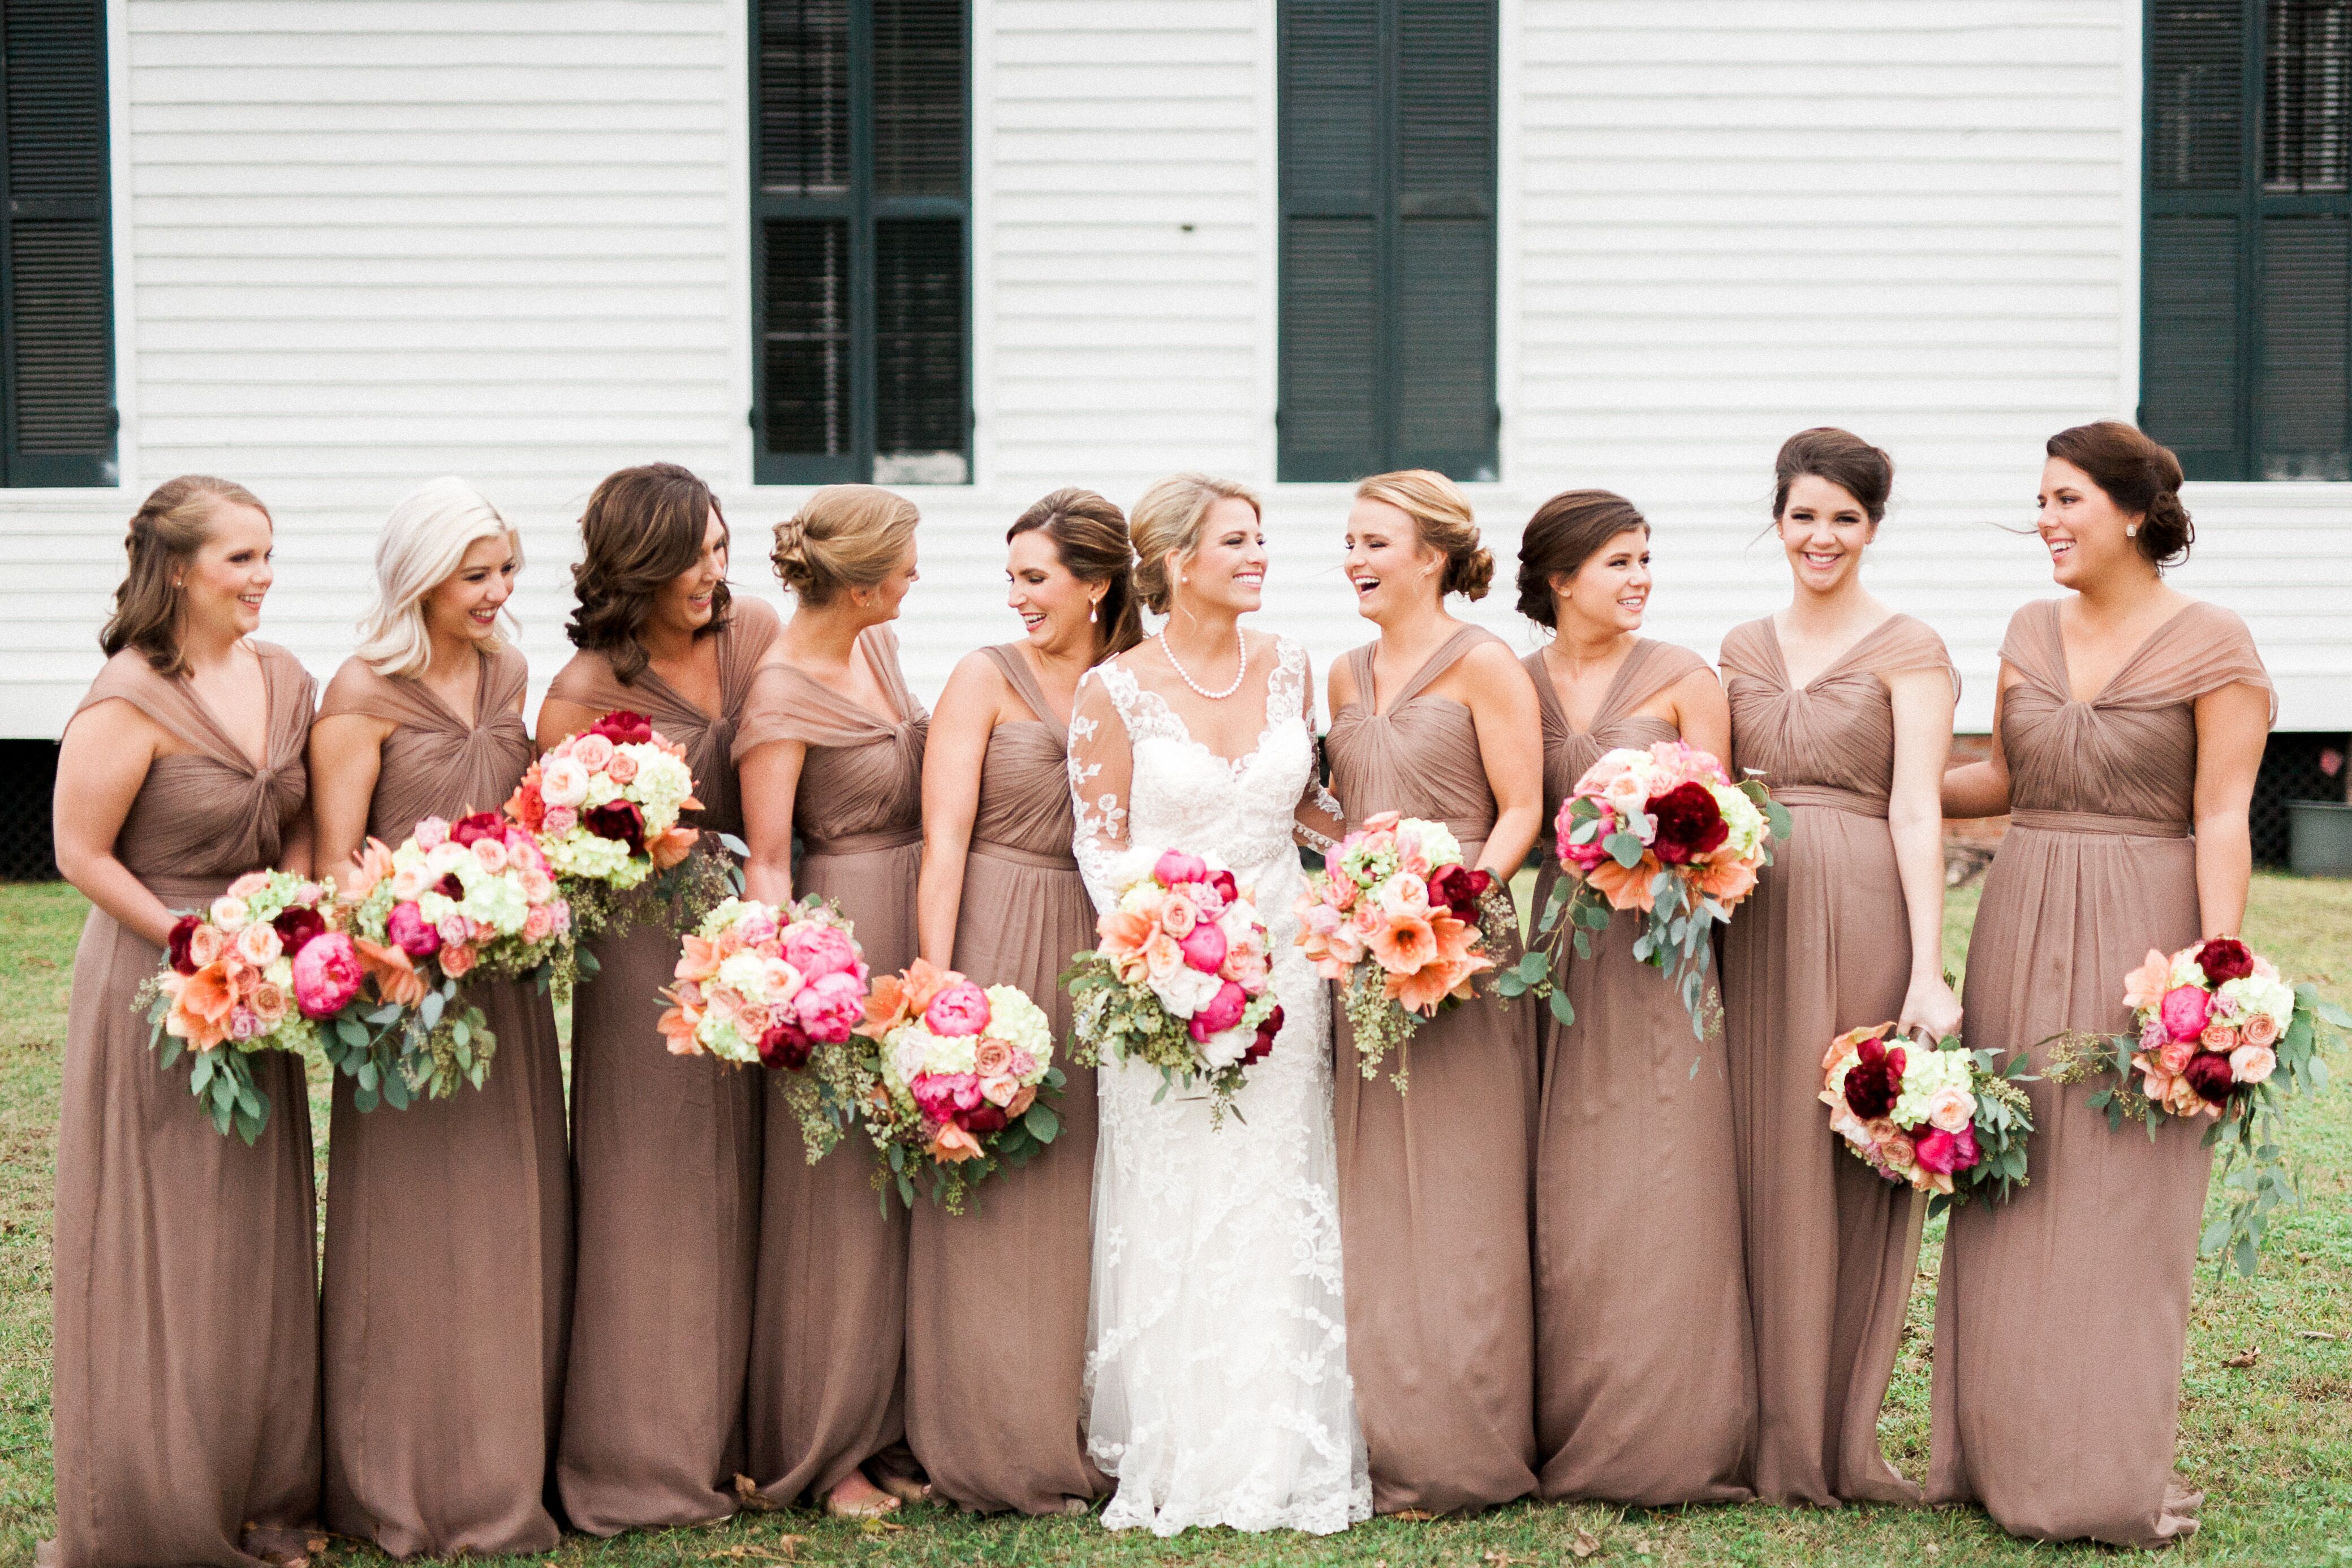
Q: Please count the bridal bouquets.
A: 10